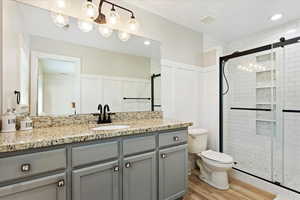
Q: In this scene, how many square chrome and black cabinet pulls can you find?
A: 6